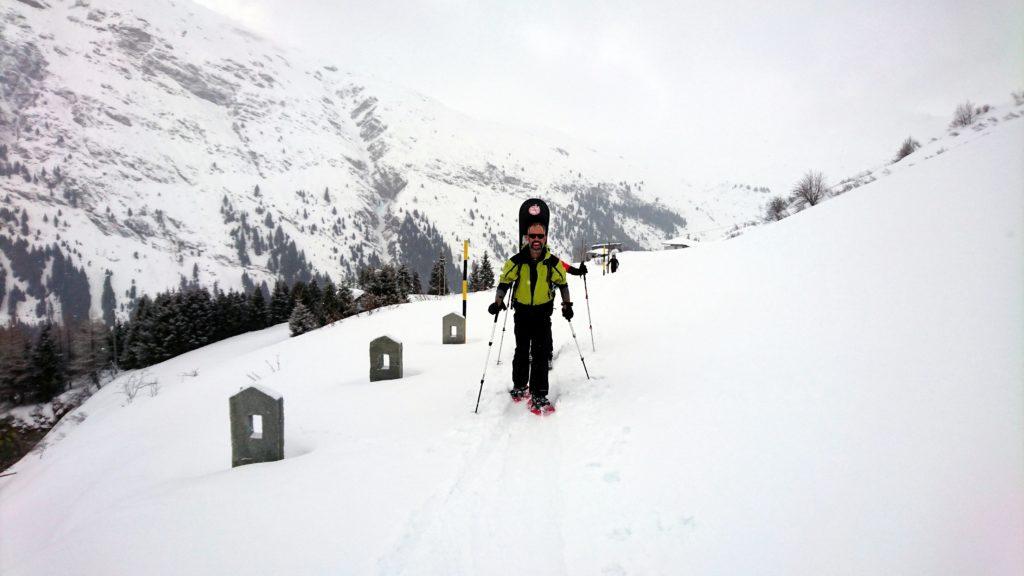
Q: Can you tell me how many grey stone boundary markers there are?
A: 3